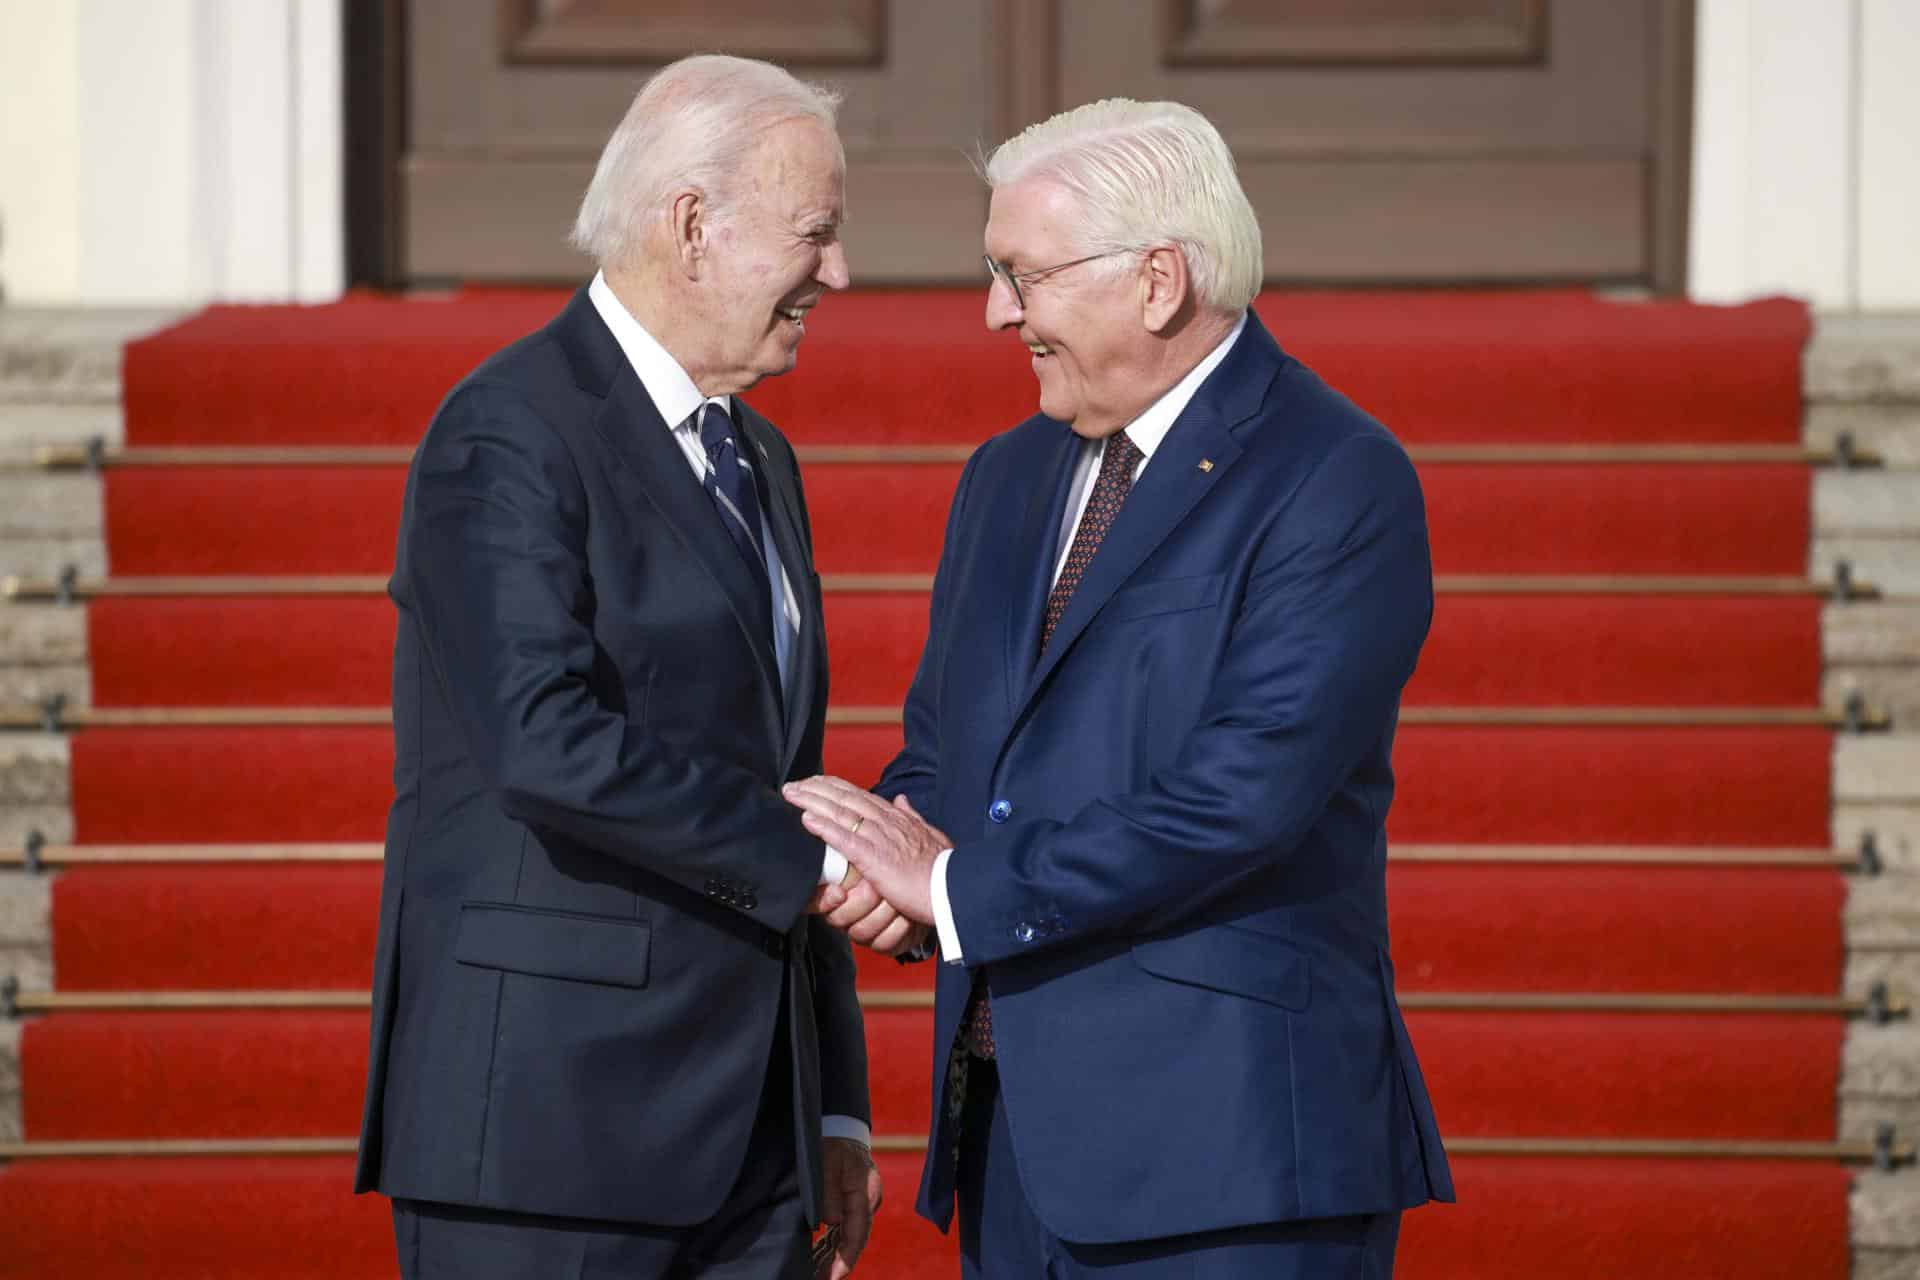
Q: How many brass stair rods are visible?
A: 6